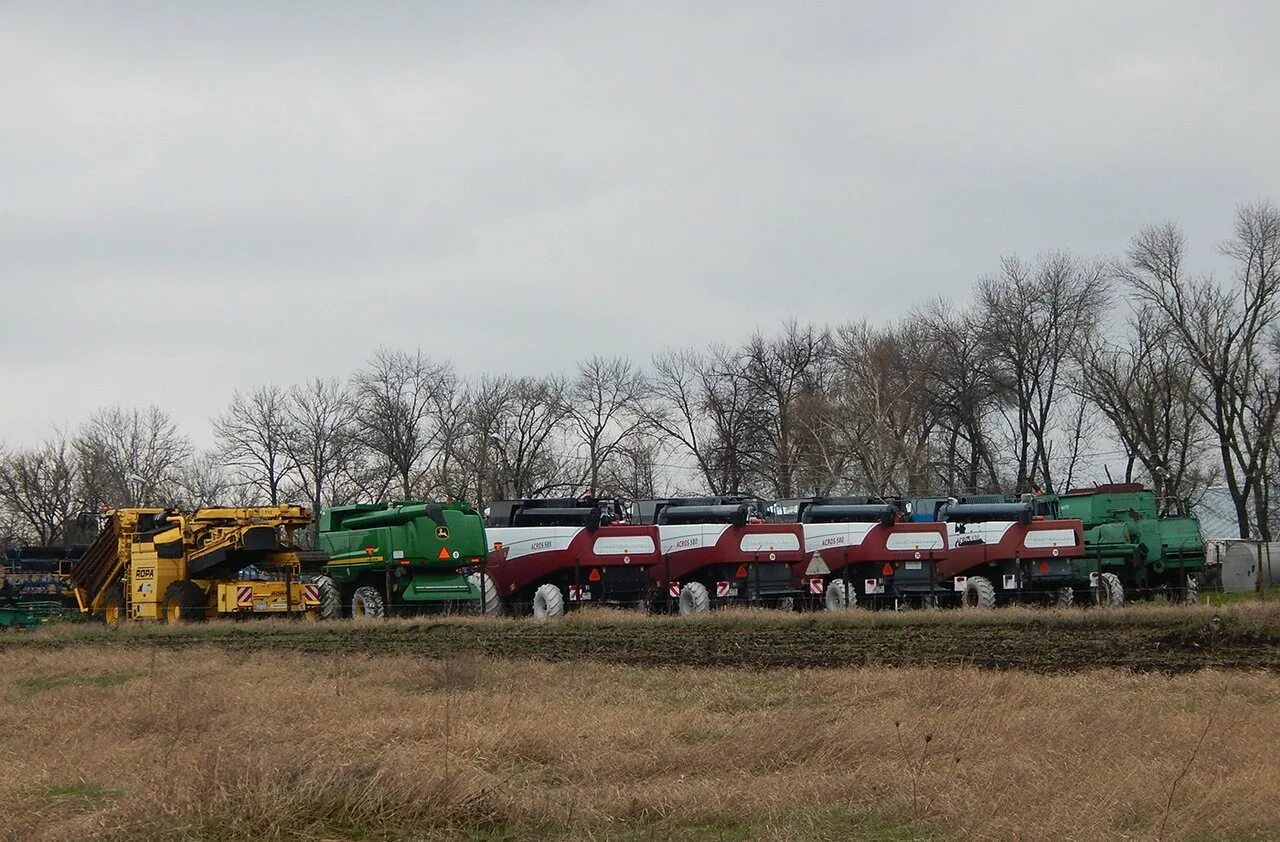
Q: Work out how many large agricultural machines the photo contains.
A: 7